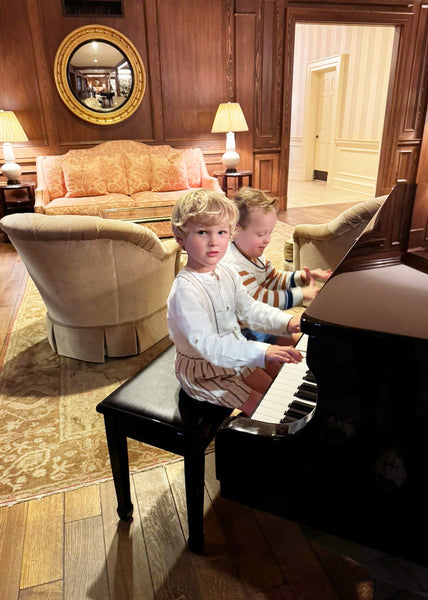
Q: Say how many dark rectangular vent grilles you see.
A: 1